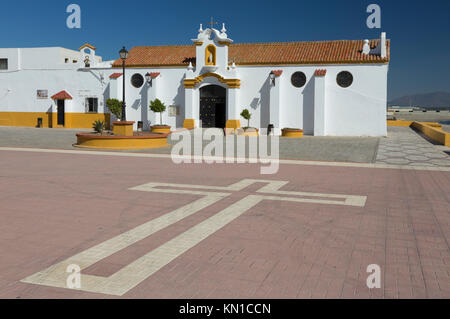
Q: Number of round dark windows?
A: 3